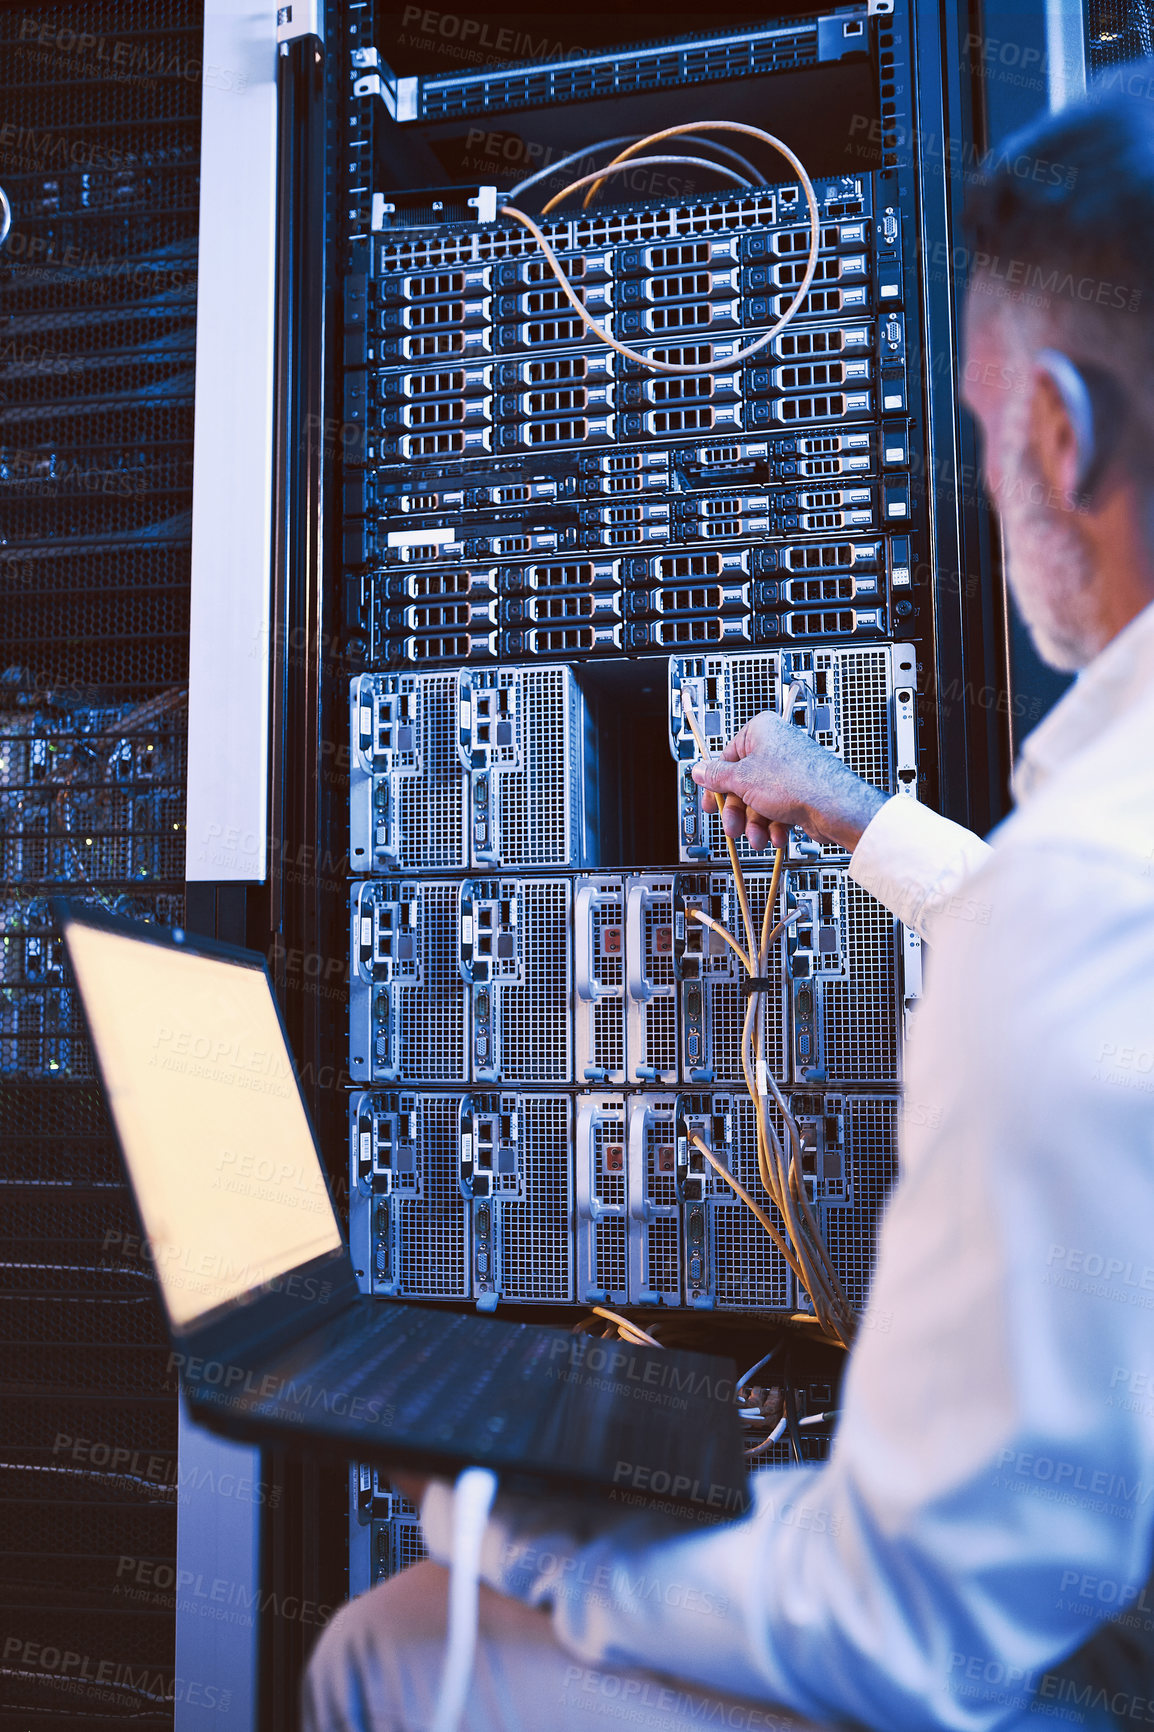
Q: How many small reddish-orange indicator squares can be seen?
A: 4